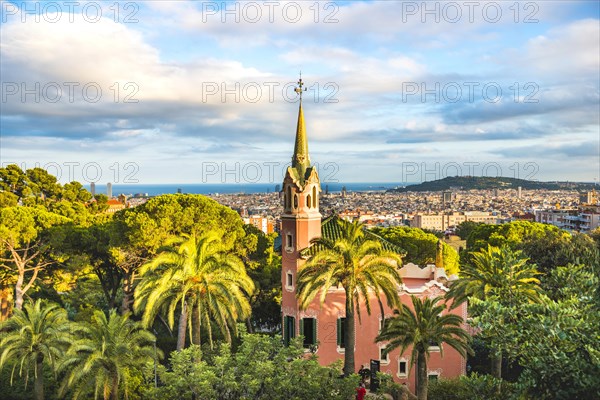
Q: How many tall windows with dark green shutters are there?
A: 3